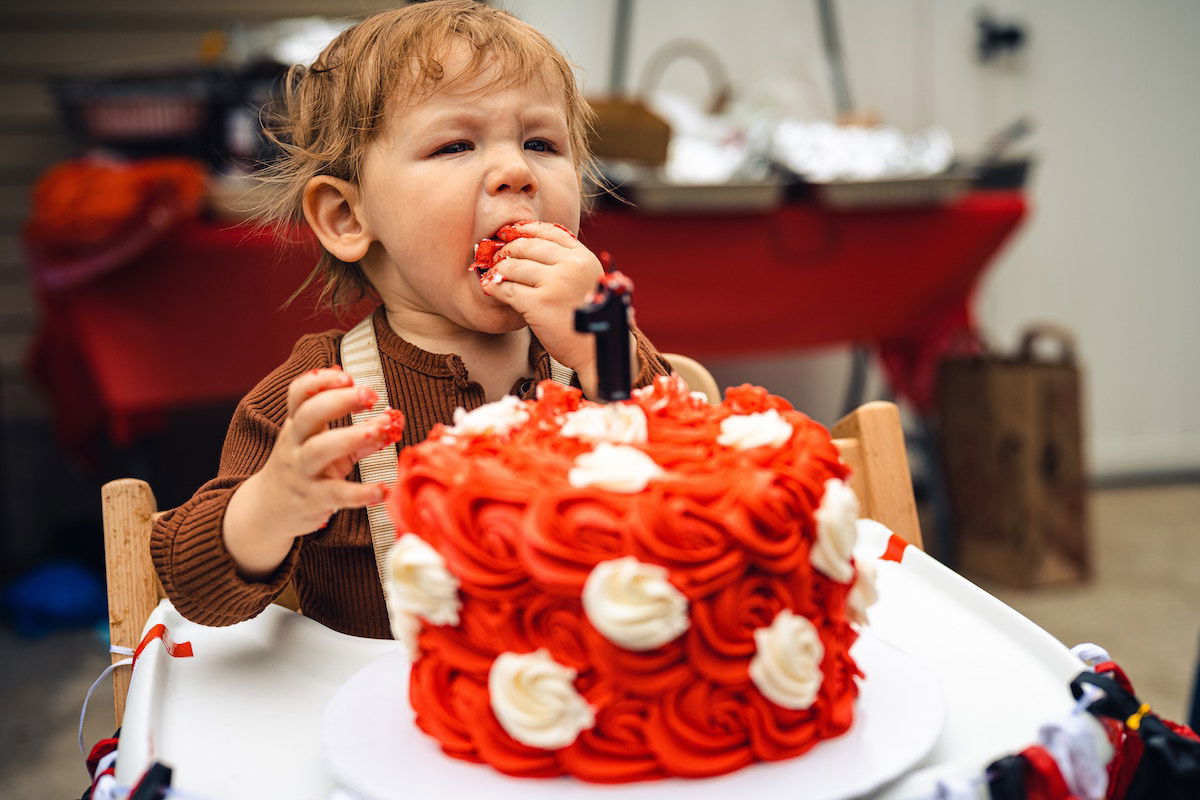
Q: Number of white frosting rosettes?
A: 11